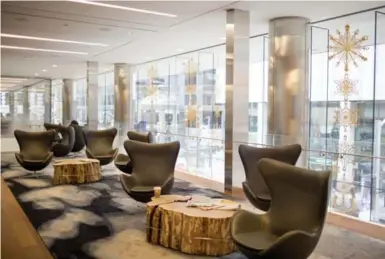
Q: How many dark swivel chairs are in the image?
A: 8